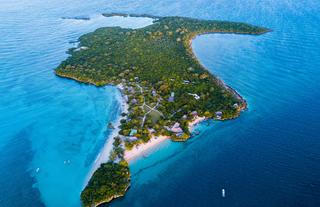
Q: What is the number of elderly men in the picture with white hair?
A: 0